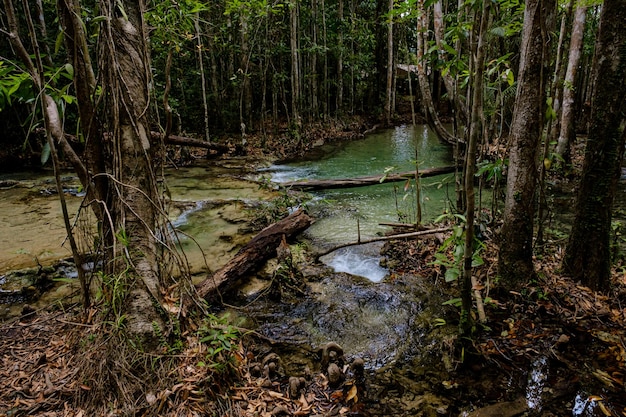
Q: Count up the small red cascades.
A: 0